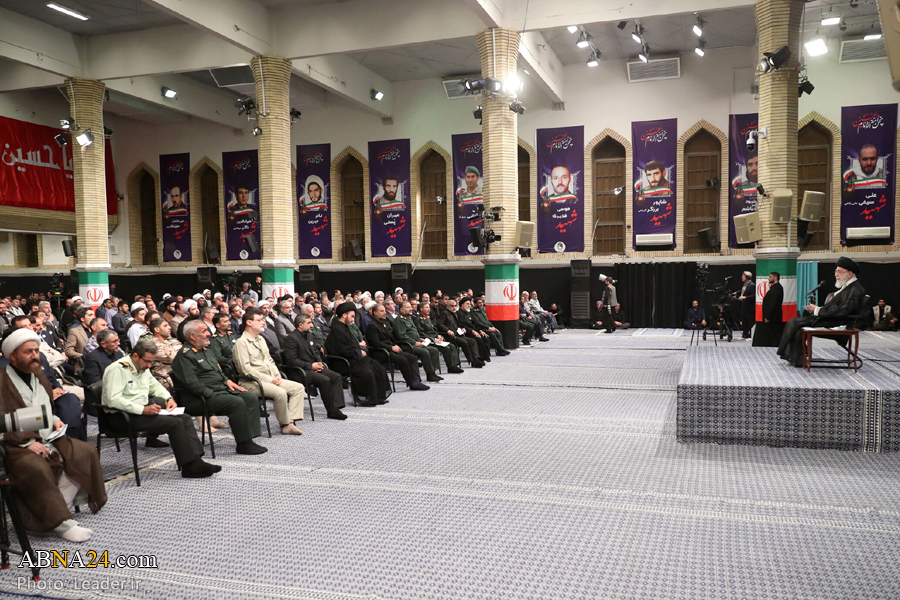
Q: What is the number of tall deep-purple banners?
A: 9